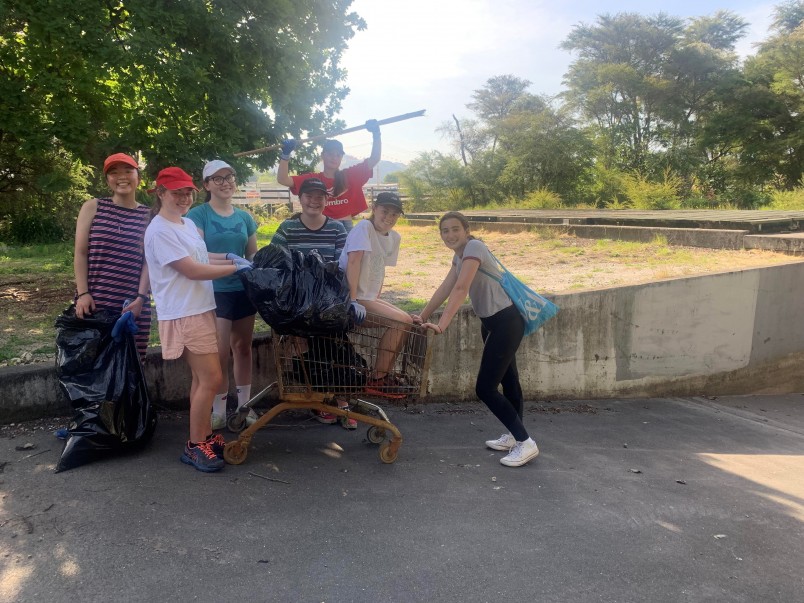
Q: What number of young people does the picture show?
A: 7